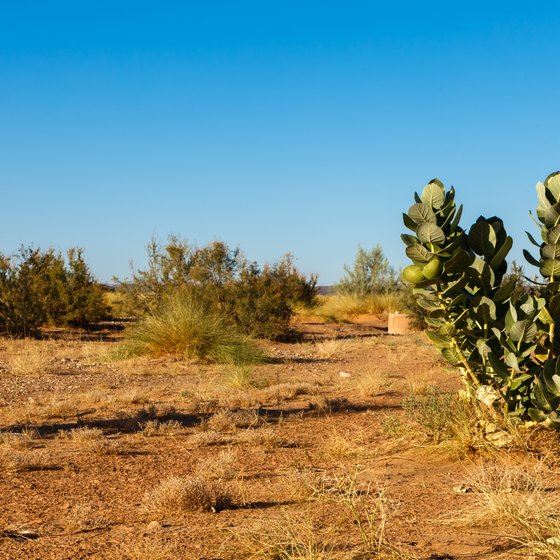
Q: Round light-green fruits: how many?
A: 2